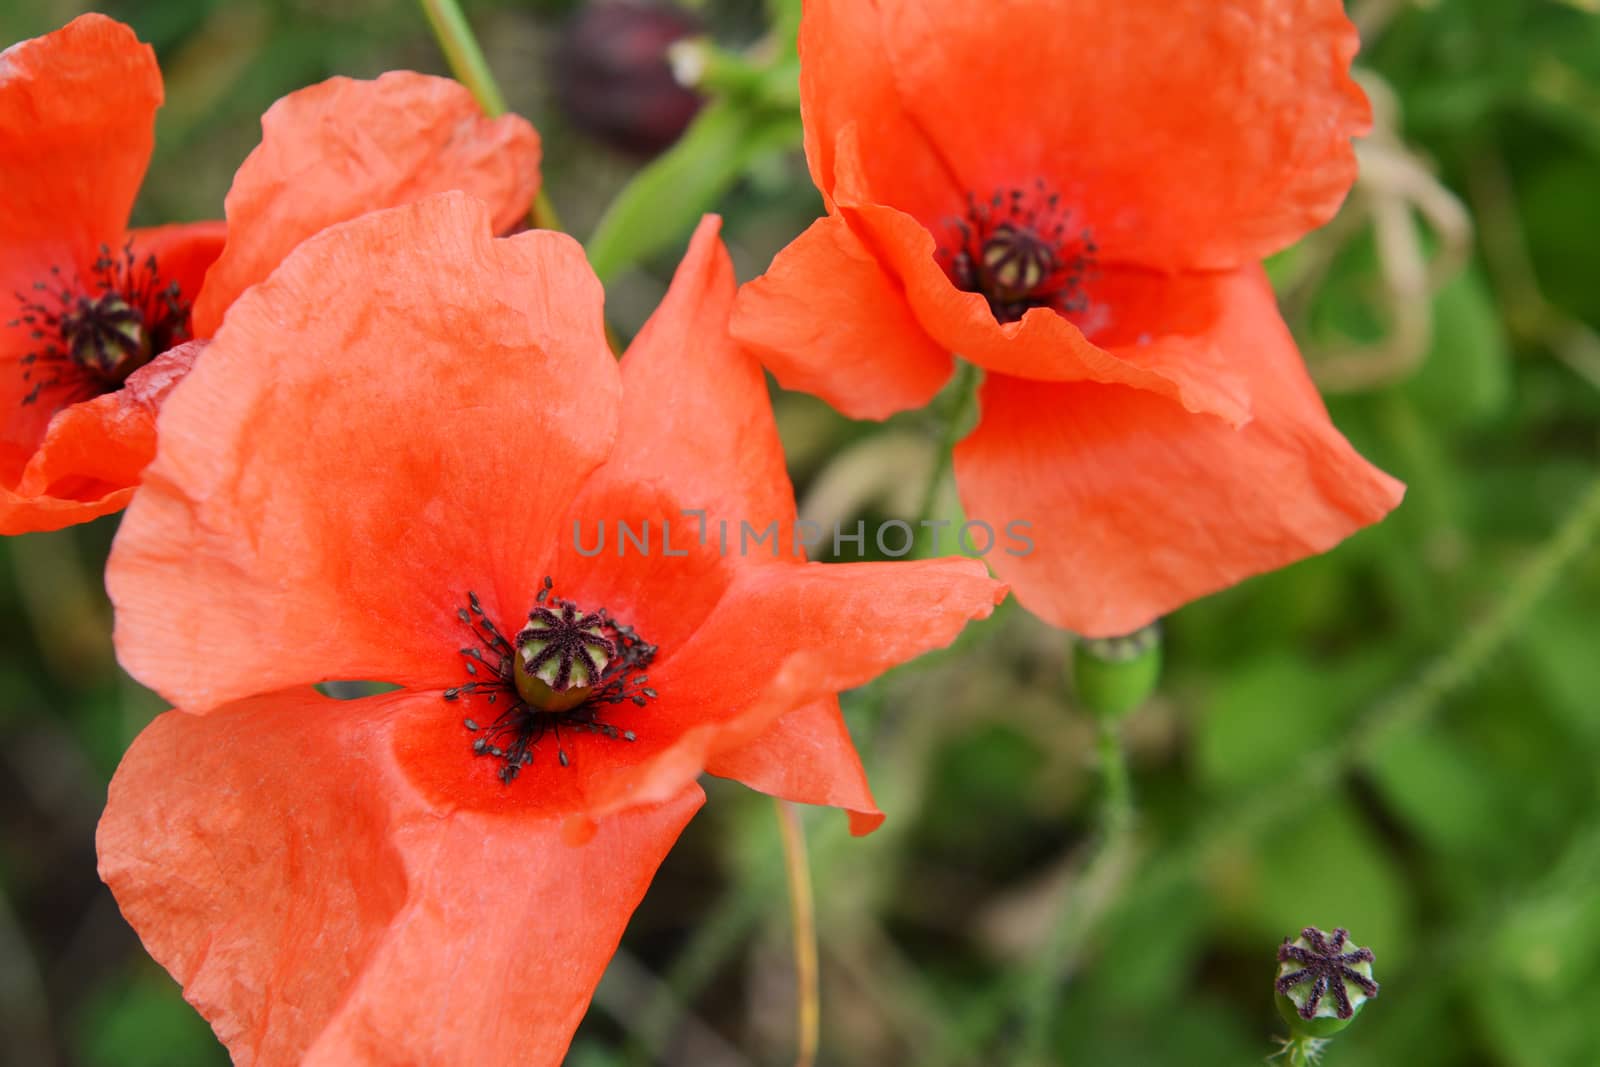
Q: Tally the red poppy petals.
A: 12